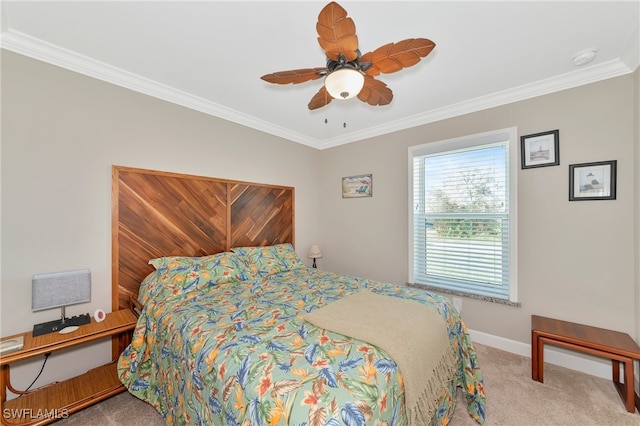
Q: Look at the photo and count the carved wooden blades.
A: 5